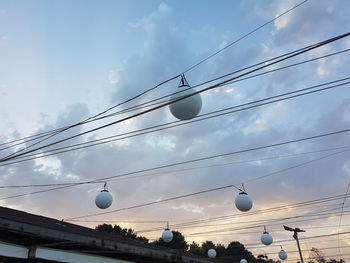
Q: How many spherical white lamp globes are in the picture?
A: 8